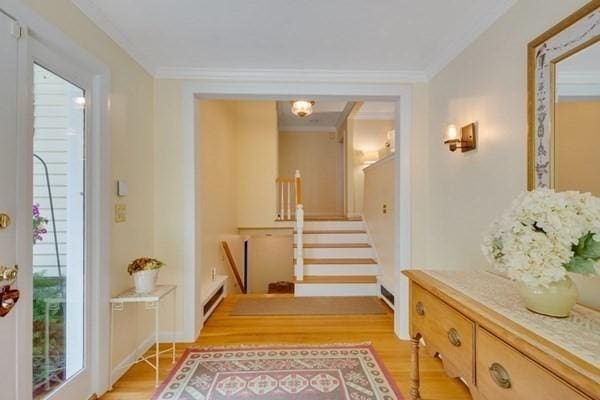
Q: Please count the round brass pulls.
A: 3